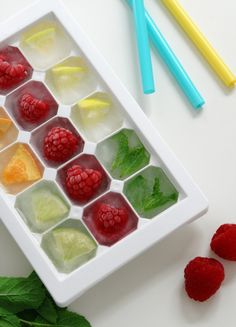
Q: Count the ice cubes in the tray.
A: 14